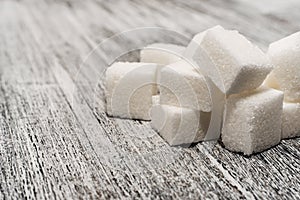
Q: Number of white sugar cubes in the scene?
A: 8